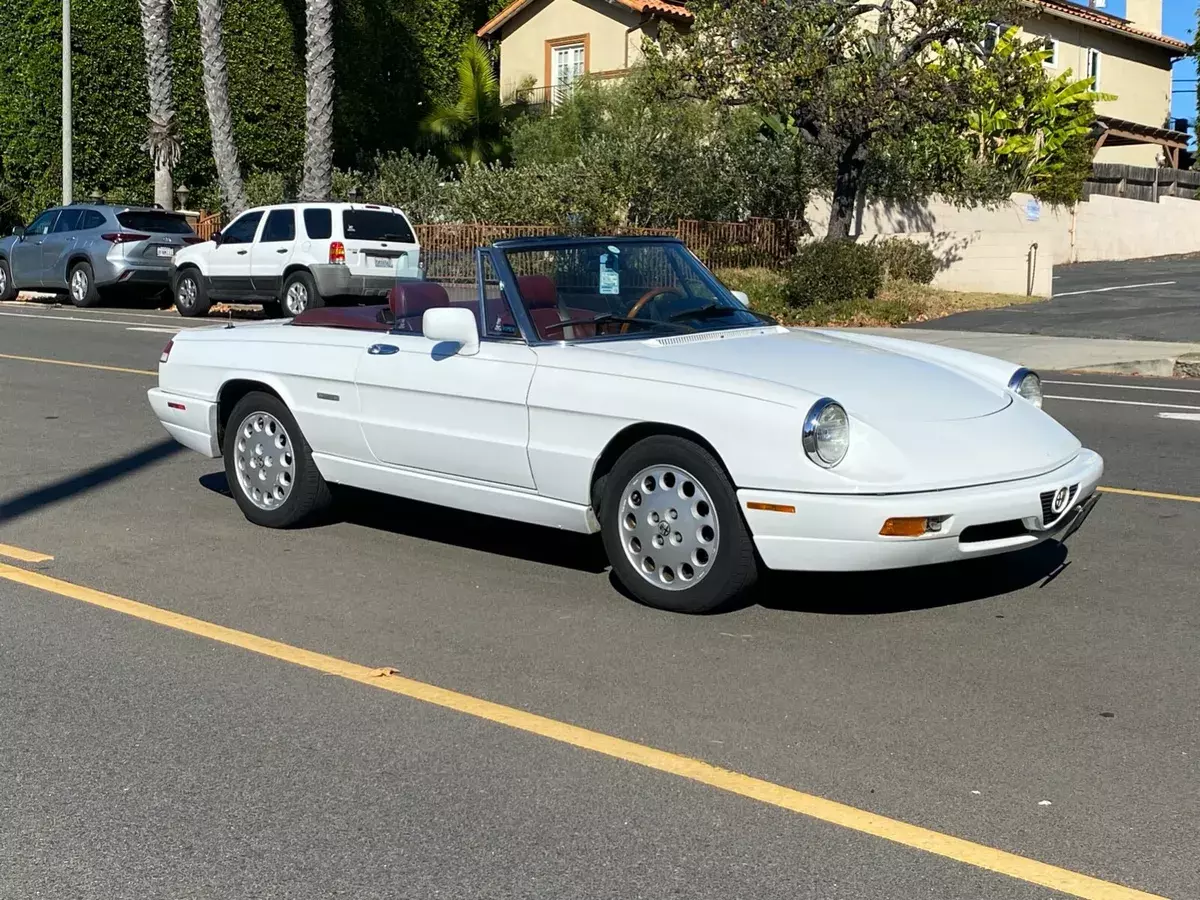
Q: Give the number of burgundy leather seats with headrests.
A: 2